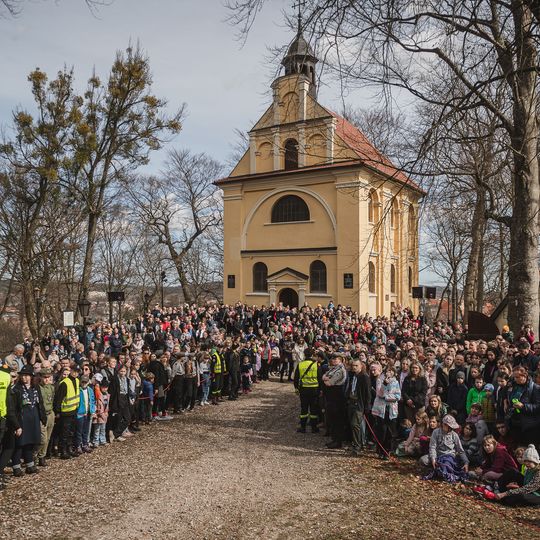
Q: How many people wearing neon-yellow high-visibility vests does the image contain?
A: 4